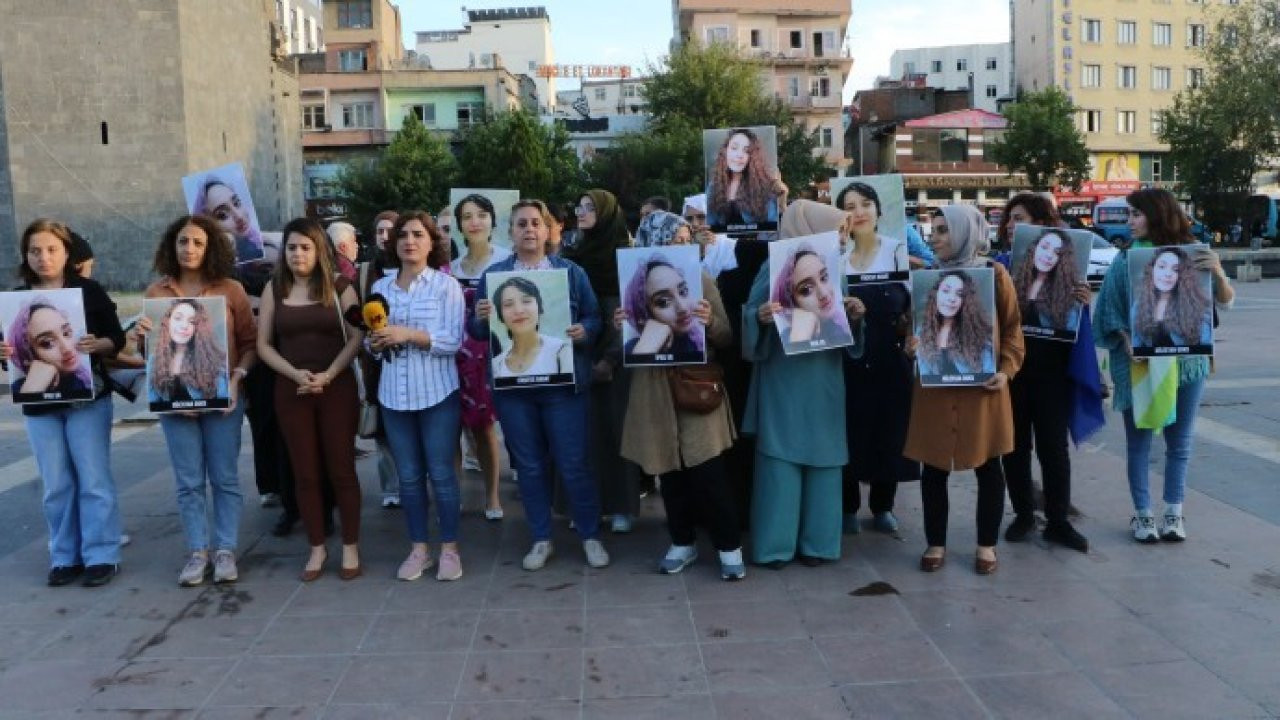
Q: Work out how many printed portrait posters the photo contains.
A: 12